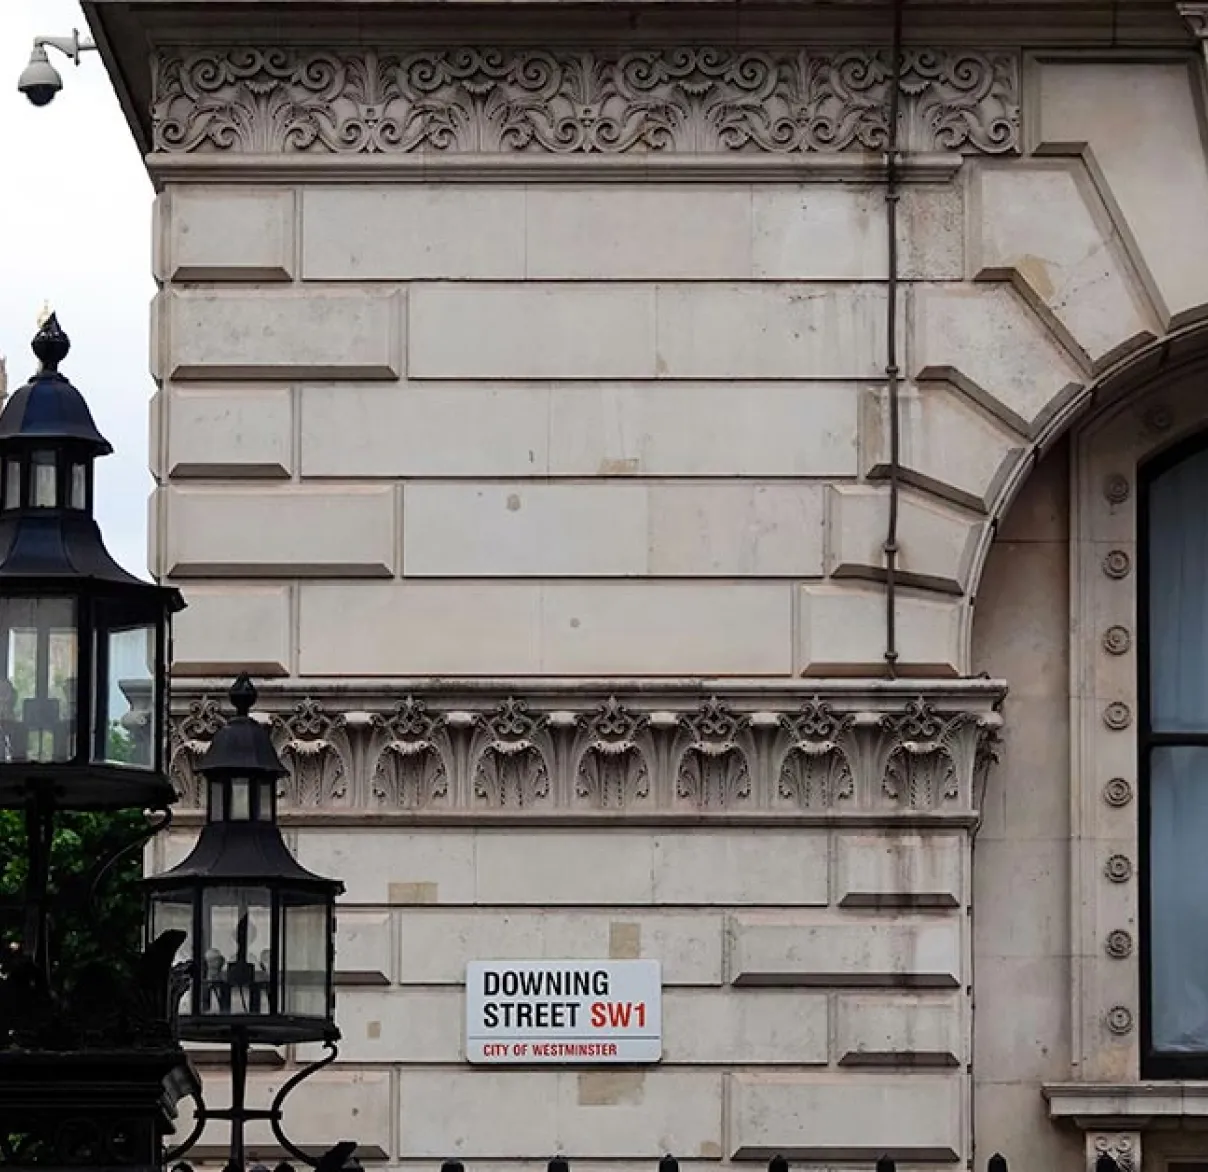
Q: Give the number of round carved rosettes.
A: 9